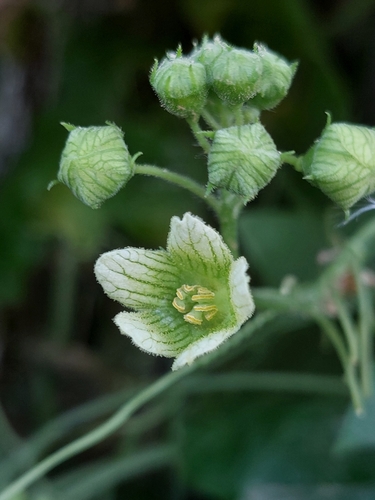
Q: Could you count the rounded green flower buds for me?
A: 7